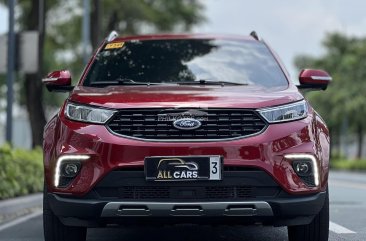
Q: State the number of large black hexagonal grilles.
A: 1